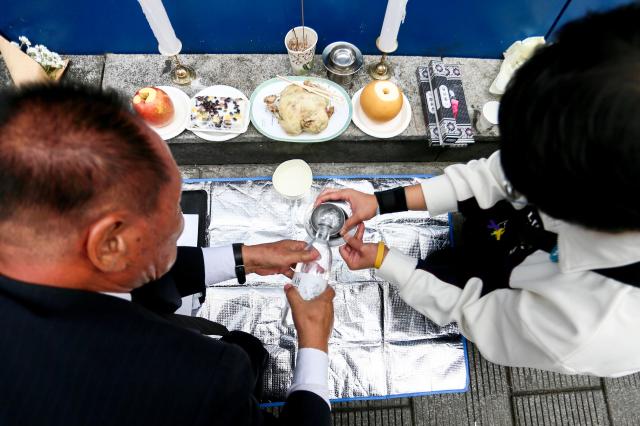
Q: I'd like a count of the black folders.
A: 1